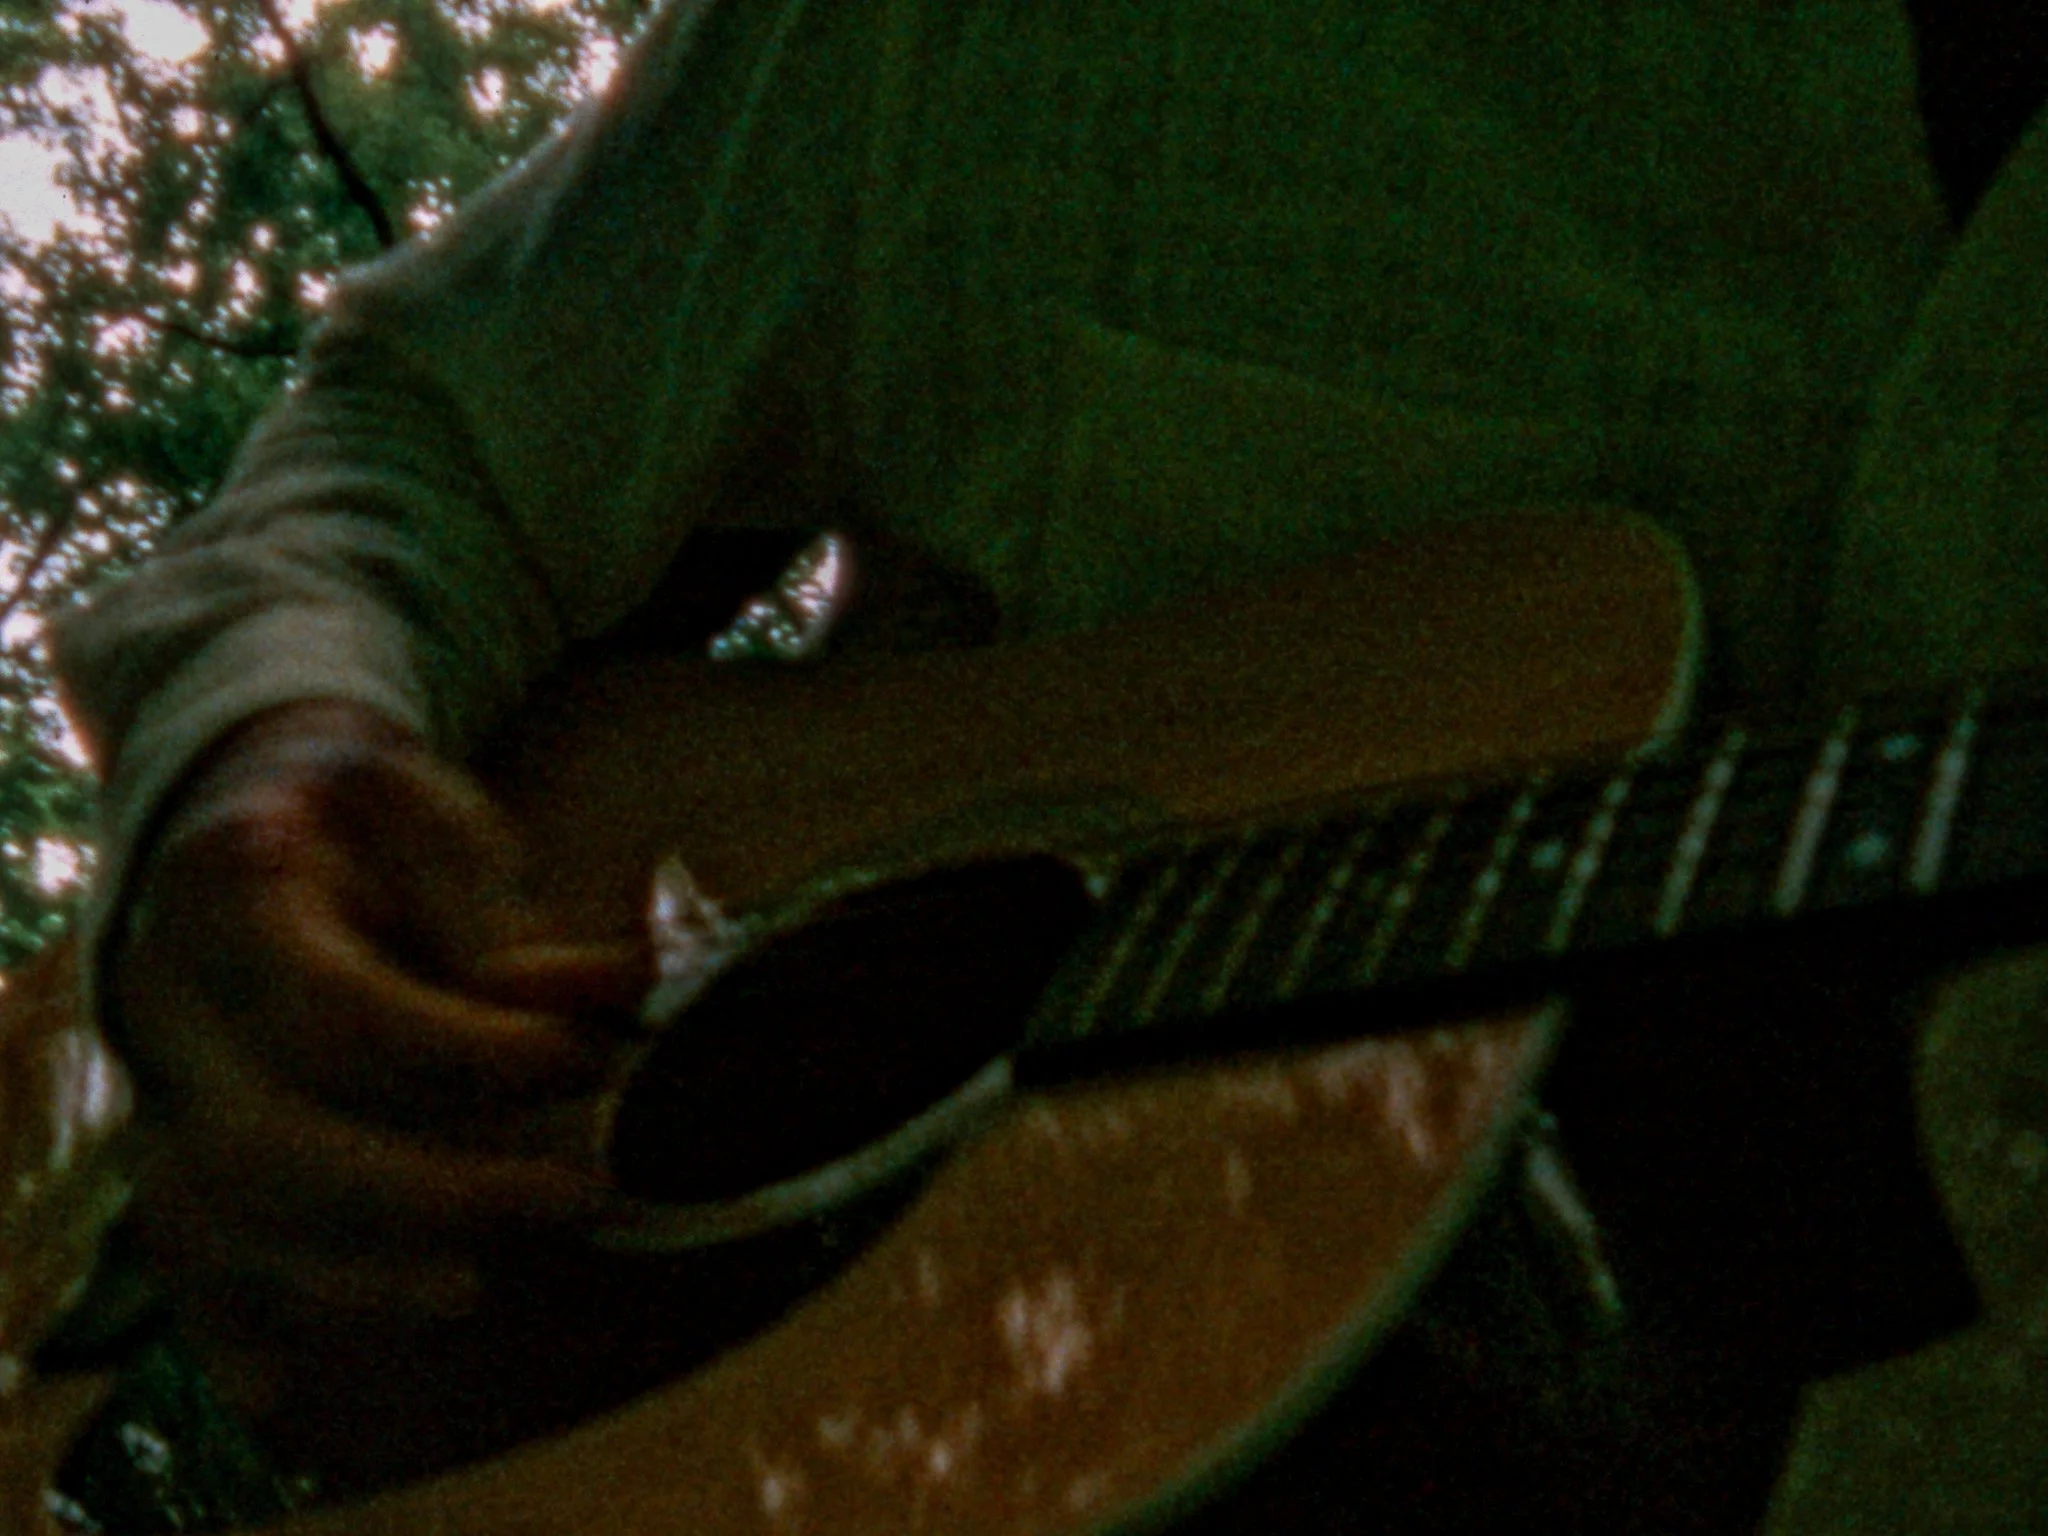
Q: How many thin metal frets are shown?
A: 10